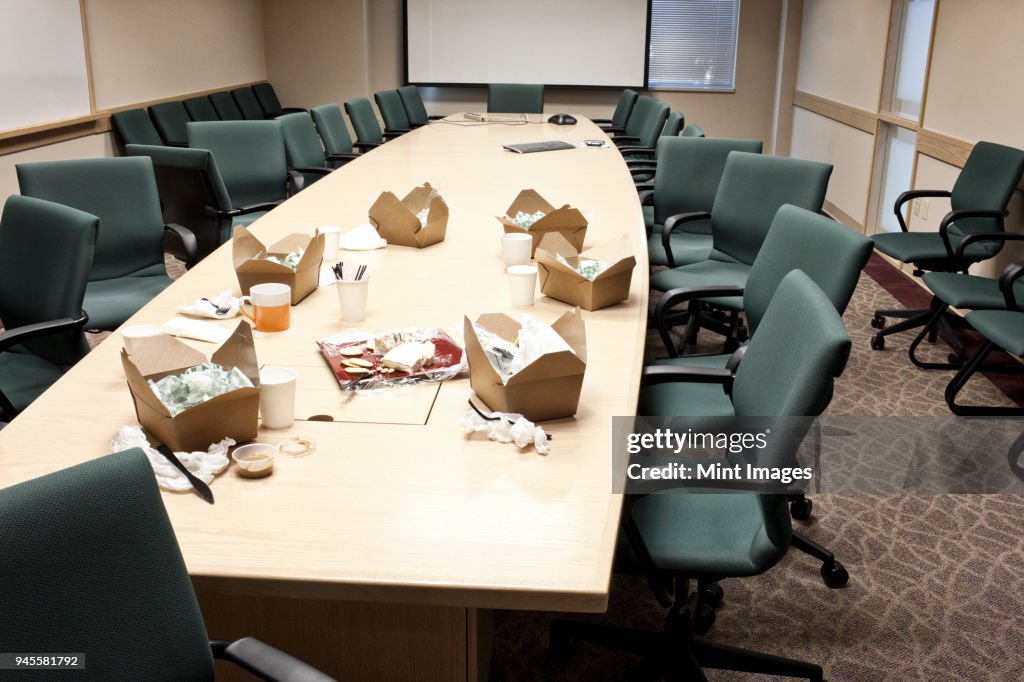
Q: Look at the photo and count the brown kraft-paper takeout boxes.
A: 6